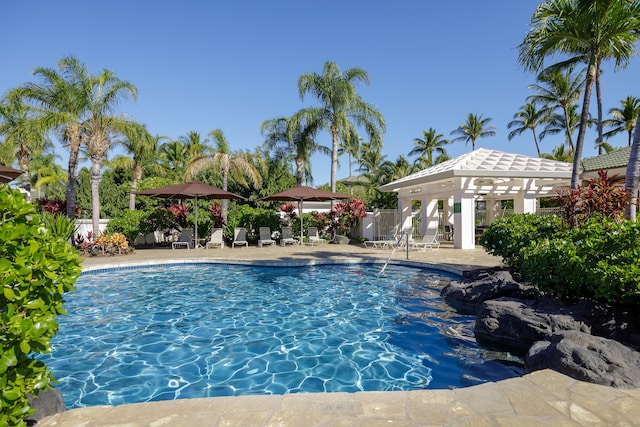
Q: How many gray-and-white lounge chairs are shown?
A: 9